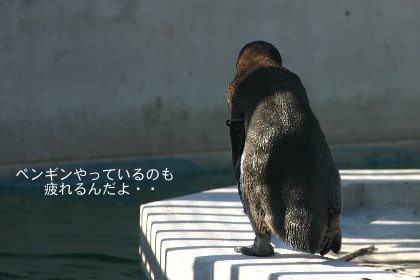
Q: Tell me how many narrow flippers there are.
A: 1